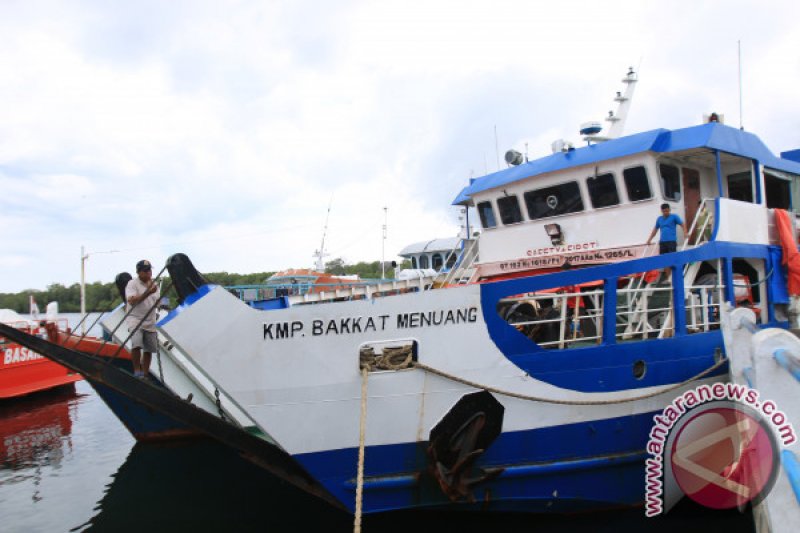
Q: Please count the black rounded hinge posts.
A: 2